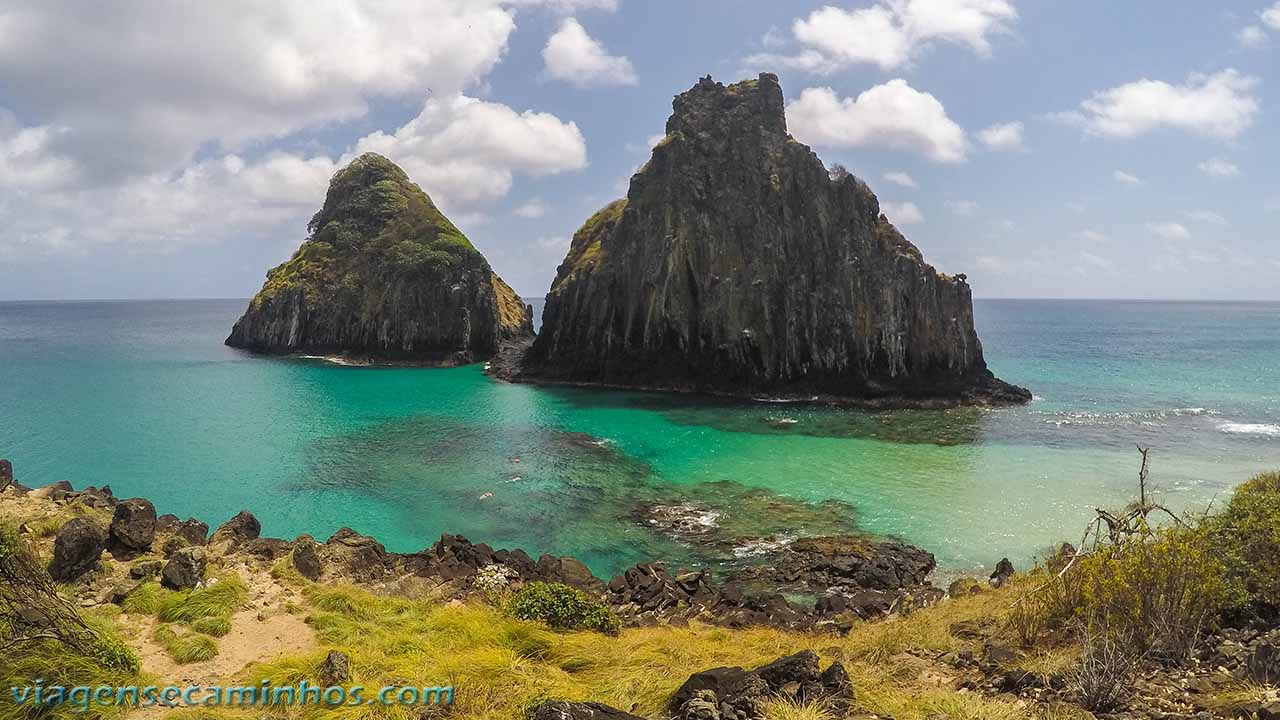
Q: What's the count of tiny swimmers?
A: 3